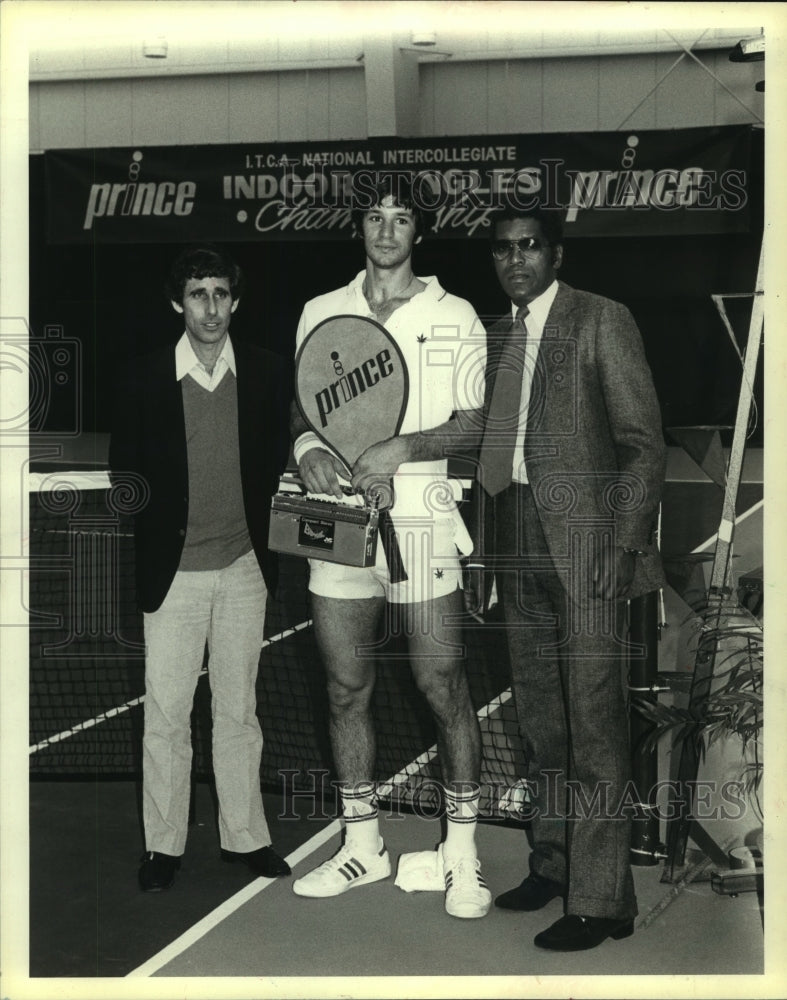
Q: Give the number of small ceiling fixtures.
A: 2